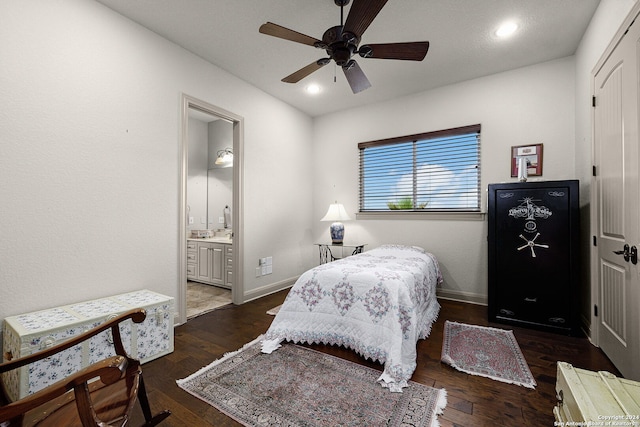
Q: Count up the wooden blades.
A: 5